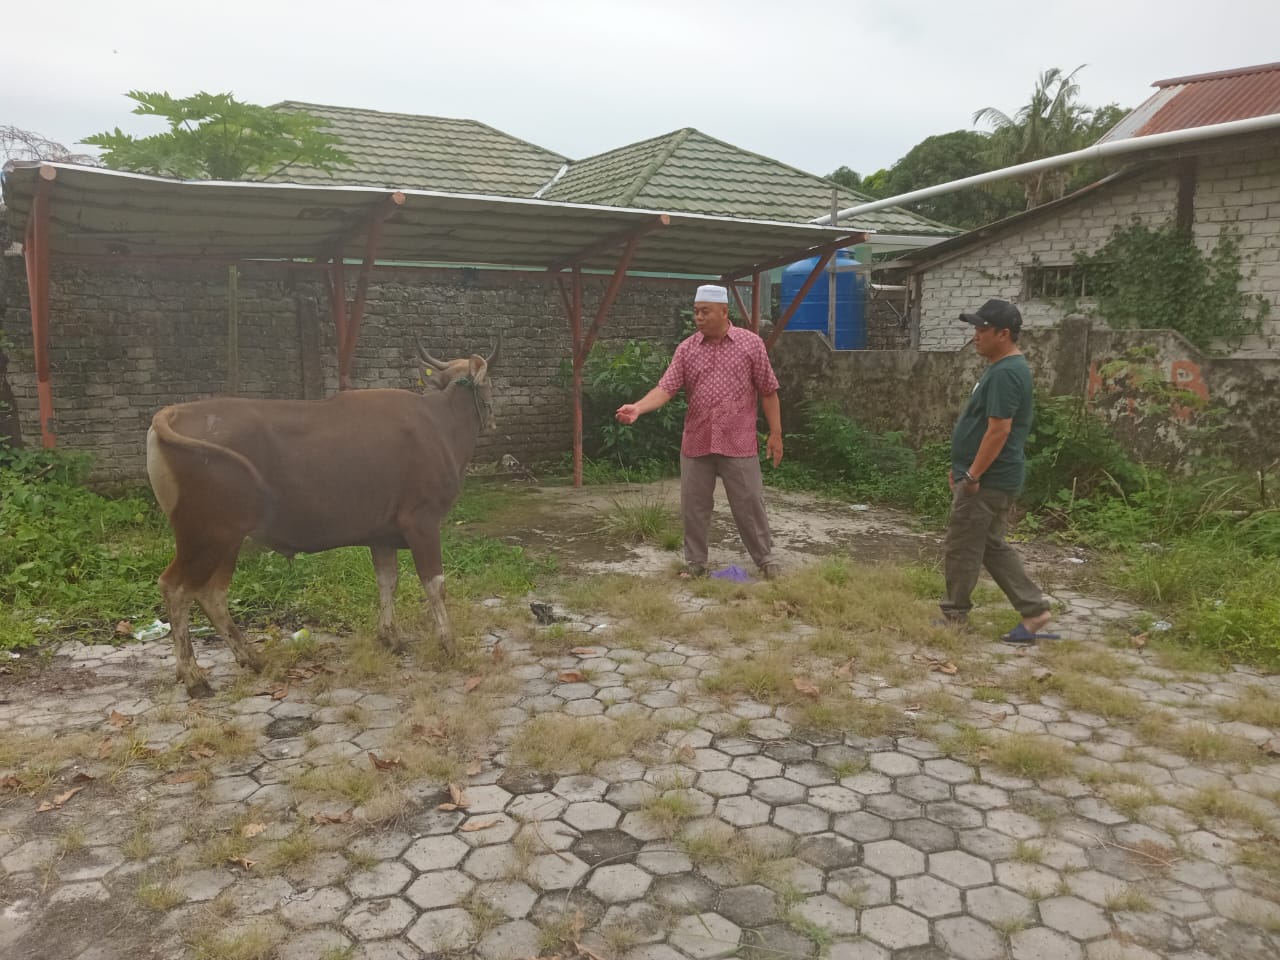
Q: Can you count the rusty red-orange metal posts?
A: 4